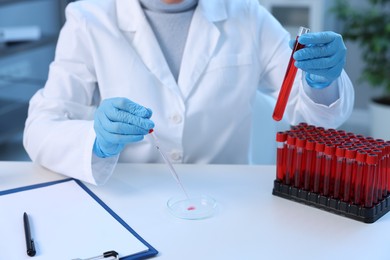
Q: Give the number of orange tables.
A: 0